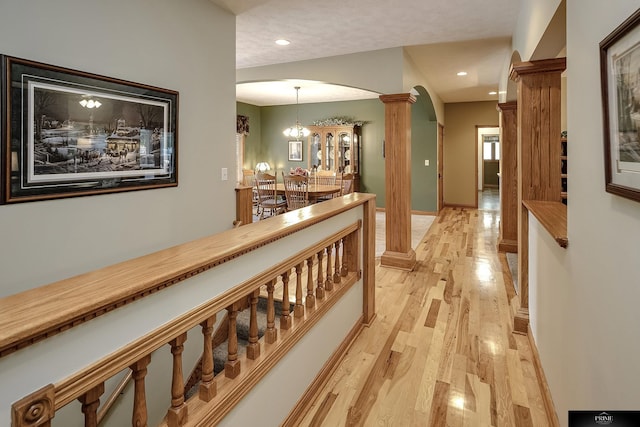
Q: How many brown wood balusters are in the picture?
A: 14